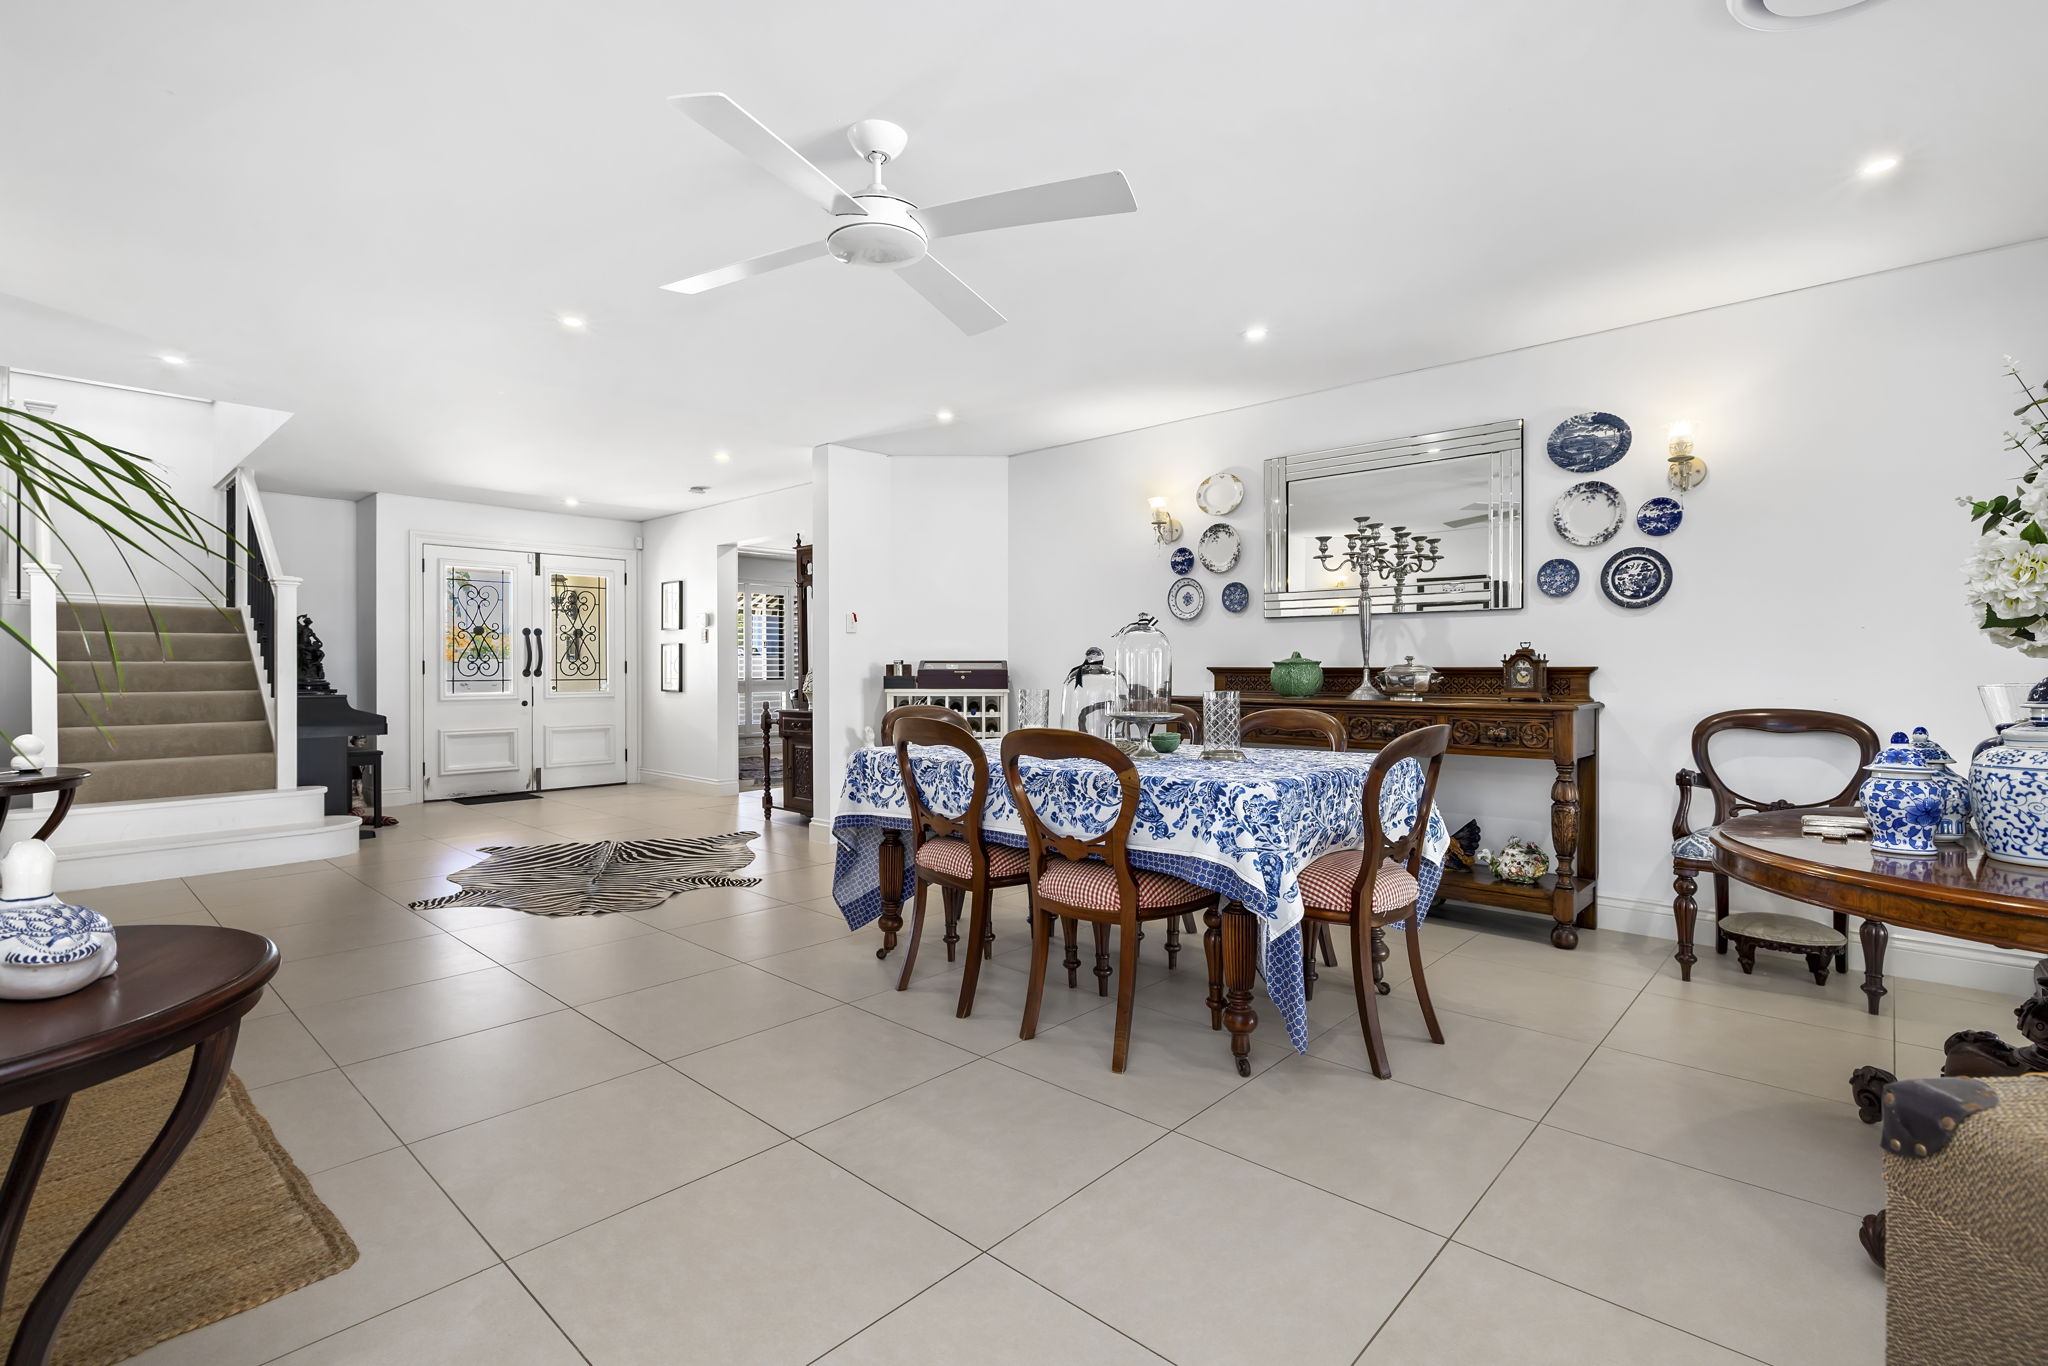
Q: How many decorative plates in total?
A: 10